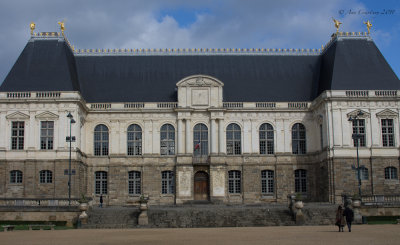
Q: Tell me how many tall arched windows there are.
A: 7